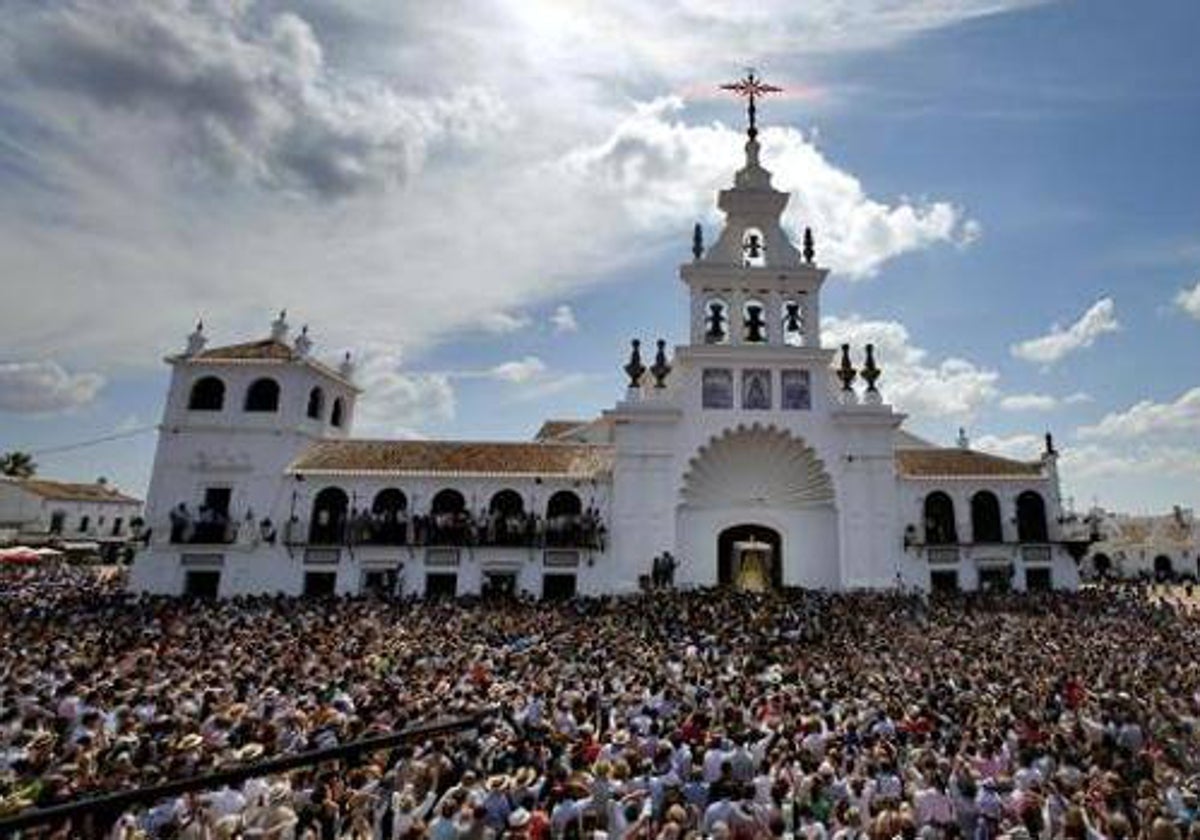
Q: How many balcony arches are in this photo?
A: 8